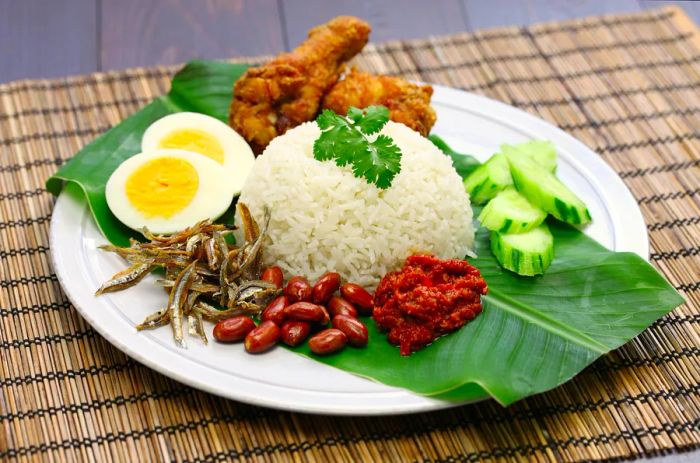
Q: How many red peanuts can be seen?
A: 12